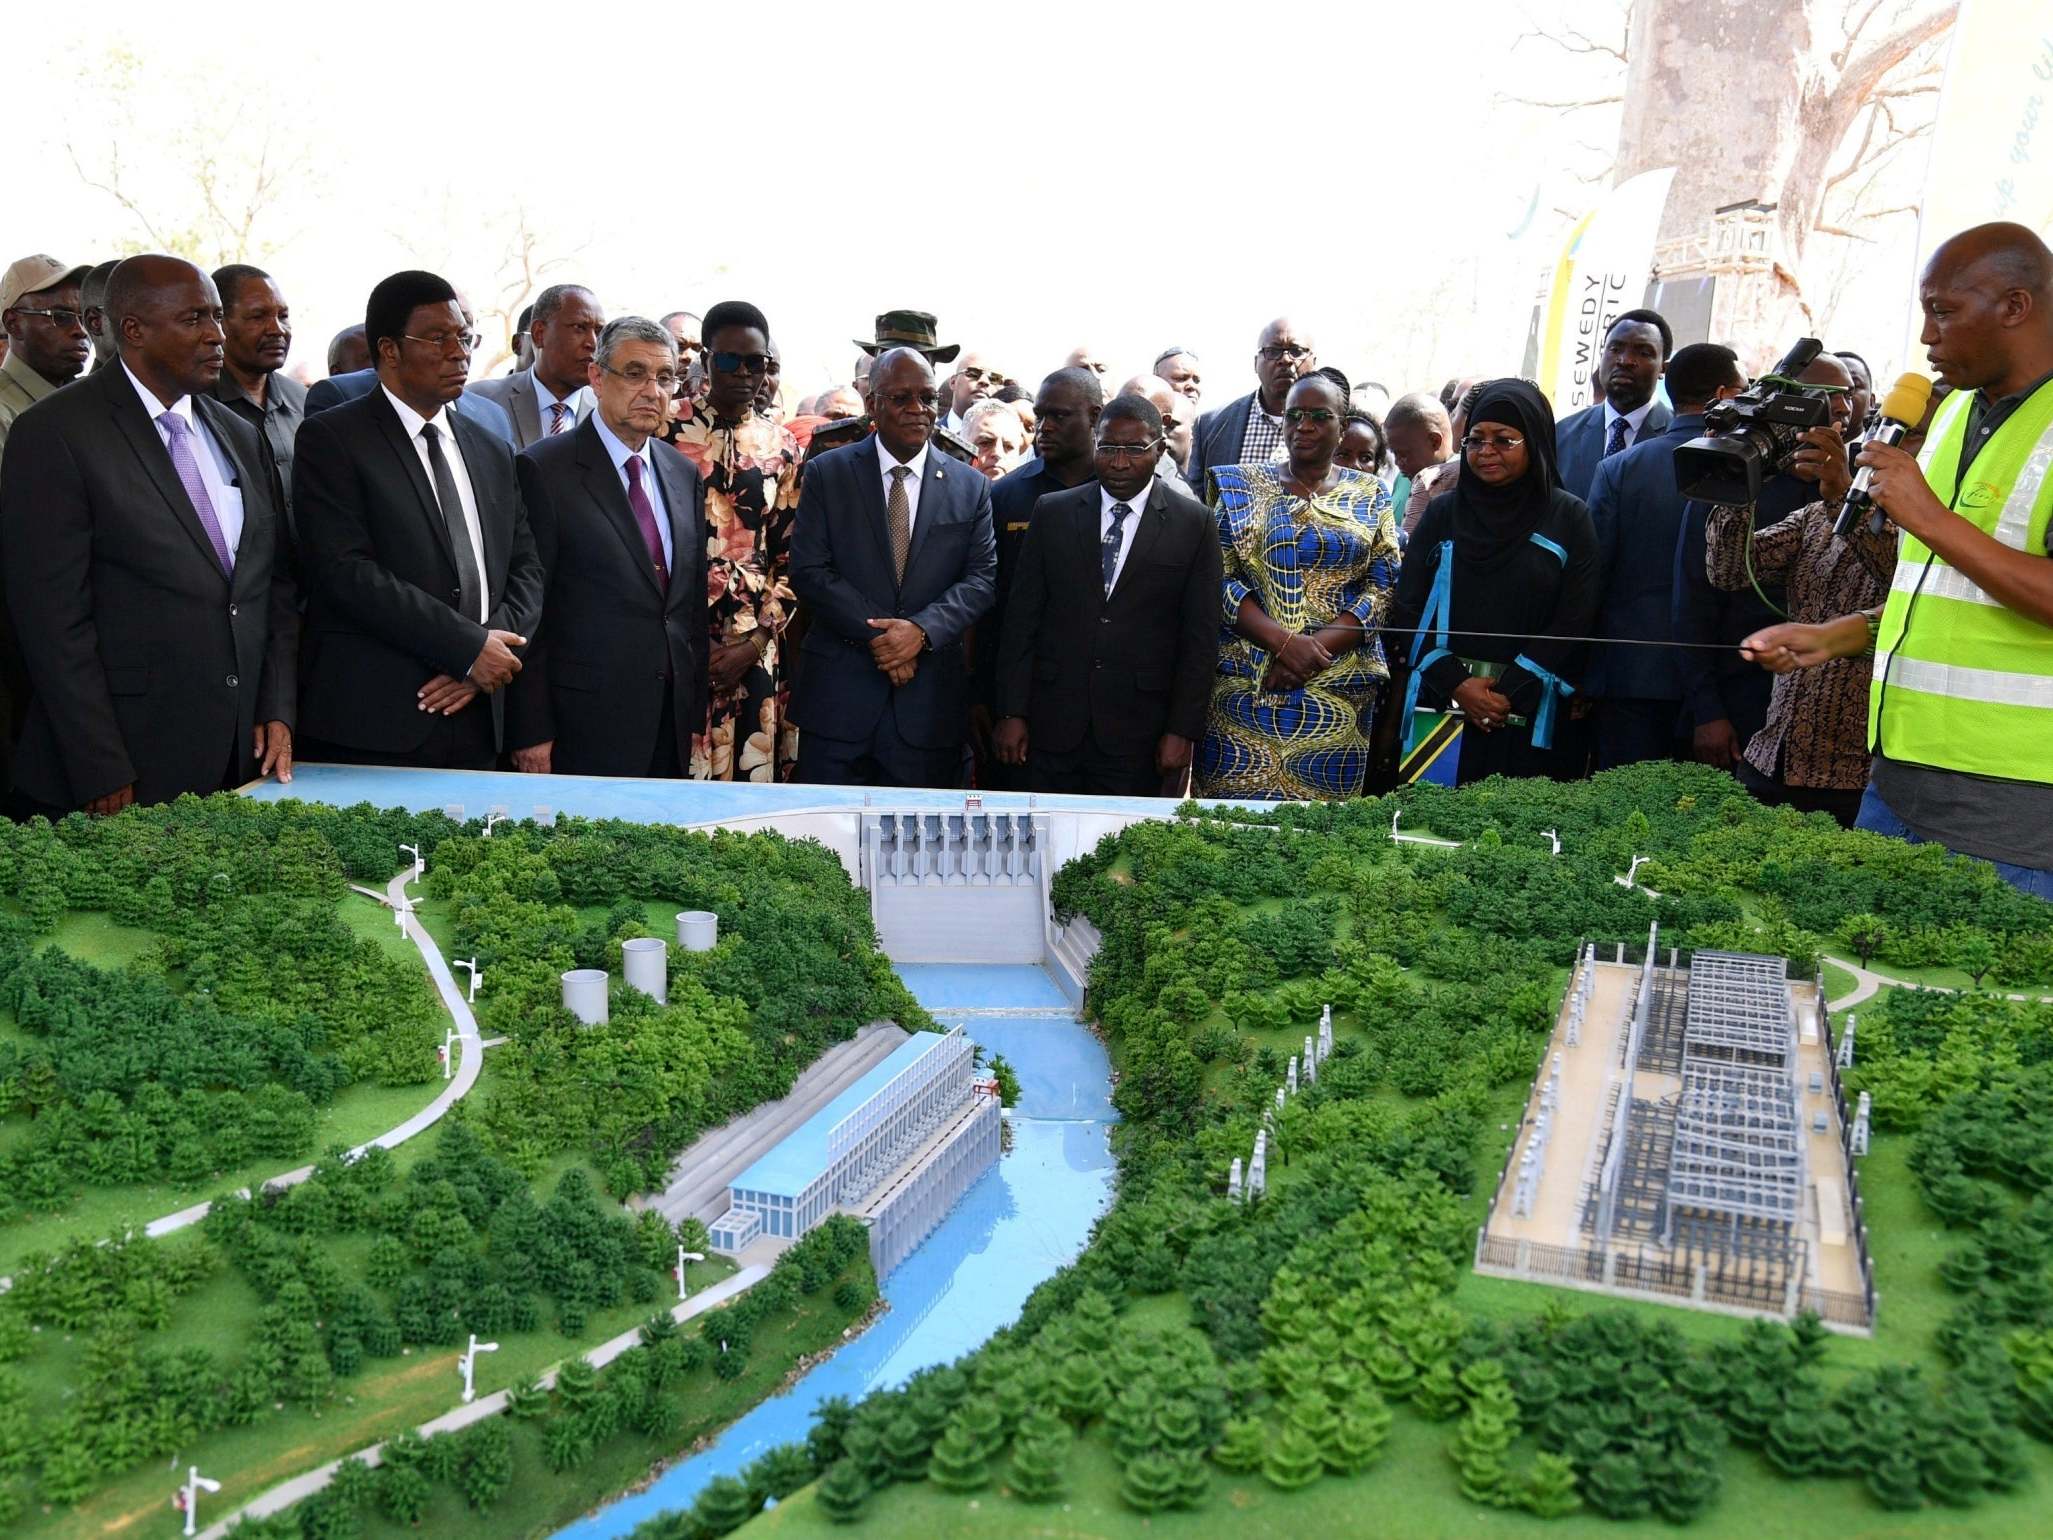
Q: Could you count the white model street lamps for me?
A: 11